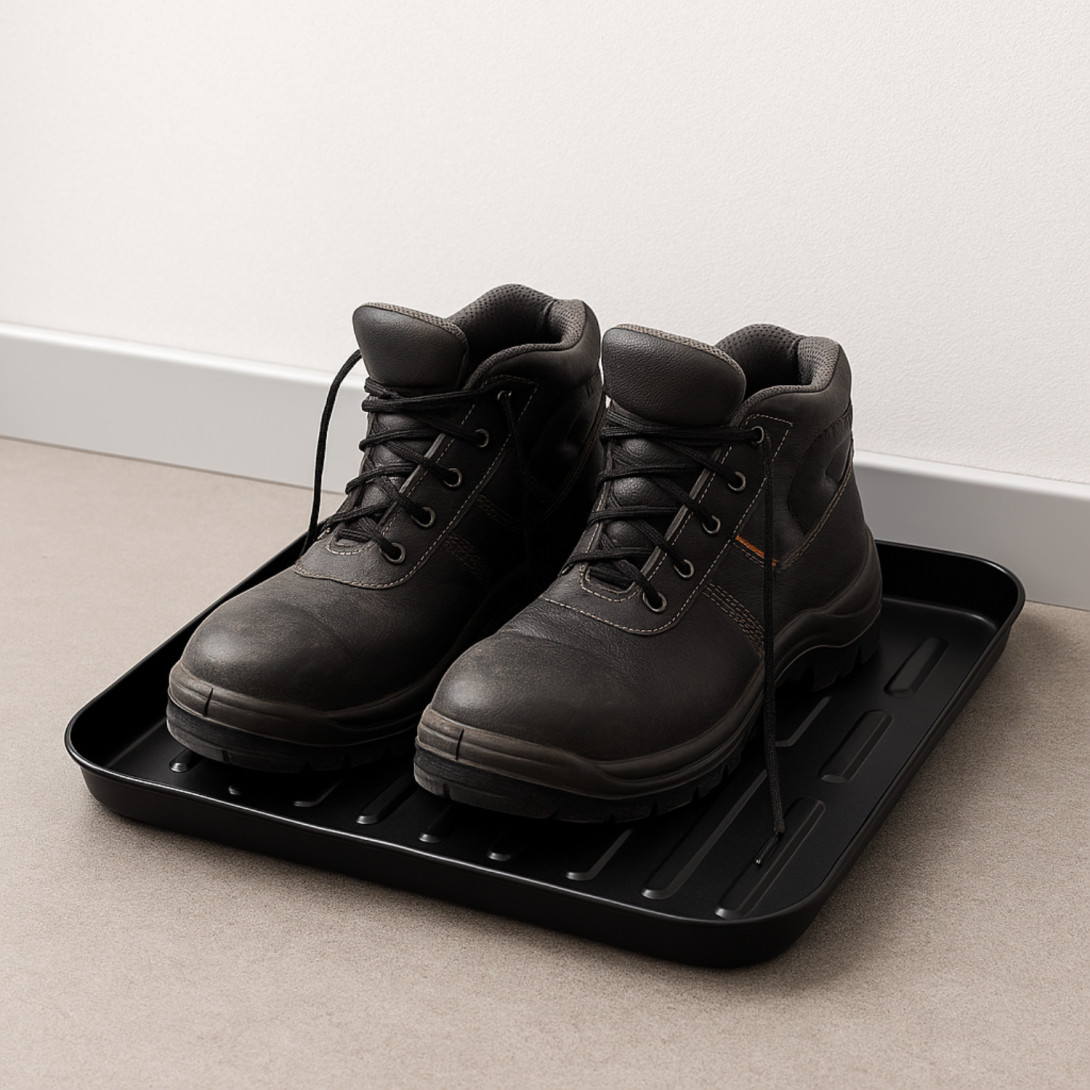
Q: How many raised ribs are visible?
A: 12